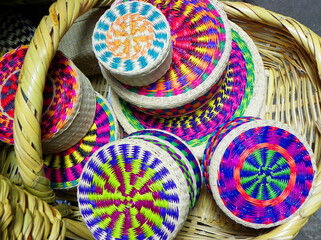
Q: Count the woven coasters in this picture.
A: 7